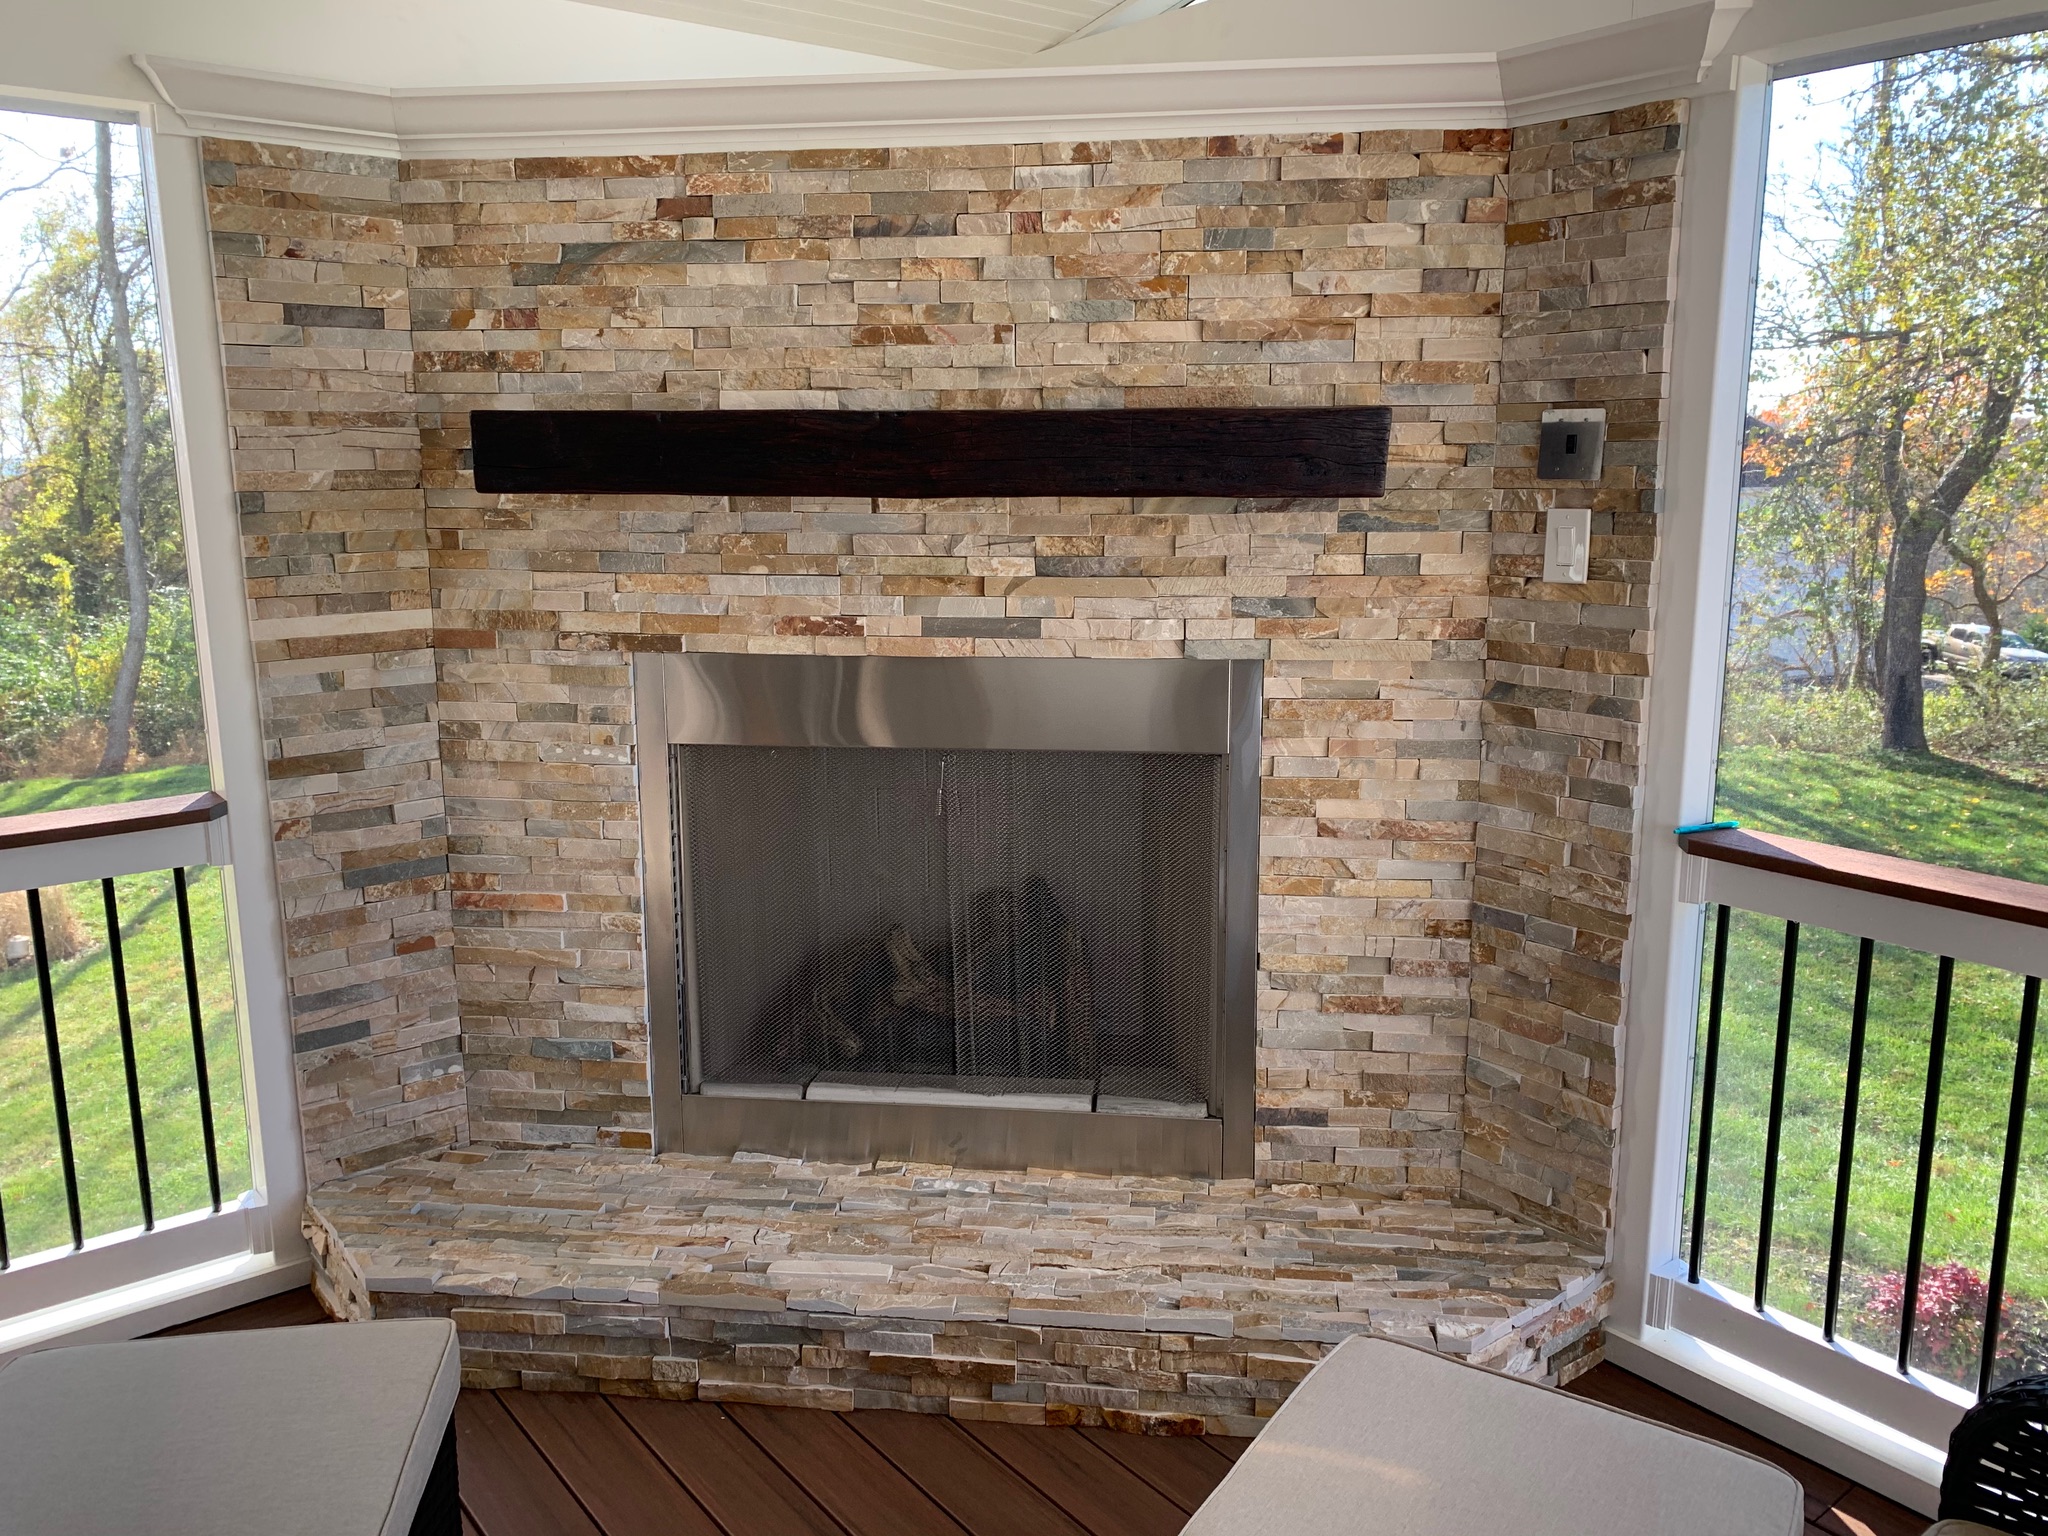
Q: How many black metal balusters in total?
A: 9